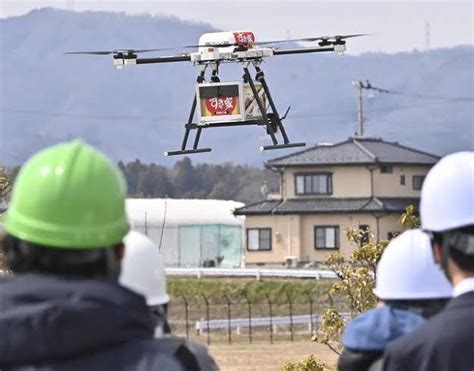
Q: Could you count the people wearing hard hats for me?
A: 4